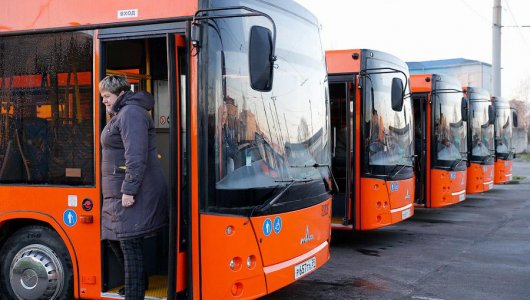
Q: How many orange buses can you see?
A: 5